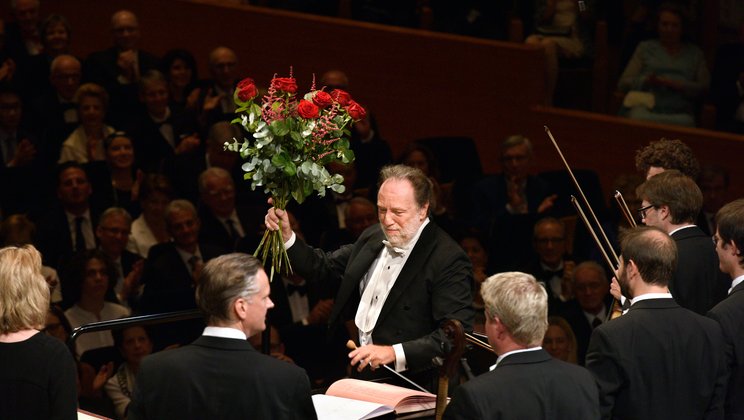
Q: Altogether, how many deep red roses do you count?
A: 6